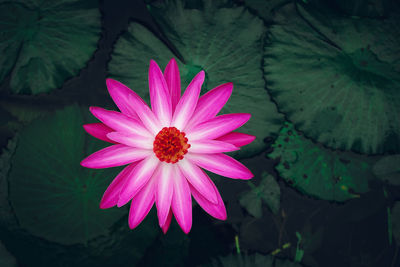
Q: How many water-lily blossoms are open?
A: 1